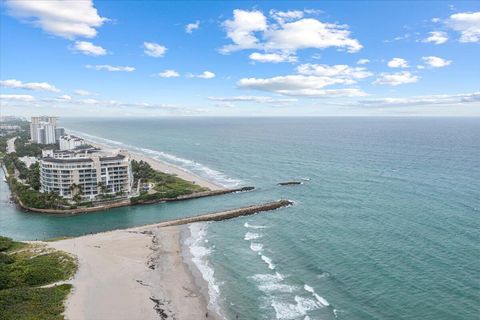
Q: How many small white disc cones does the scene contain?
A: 0